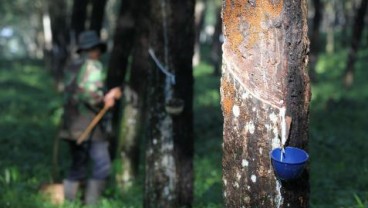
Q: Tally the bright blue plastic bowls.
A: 1